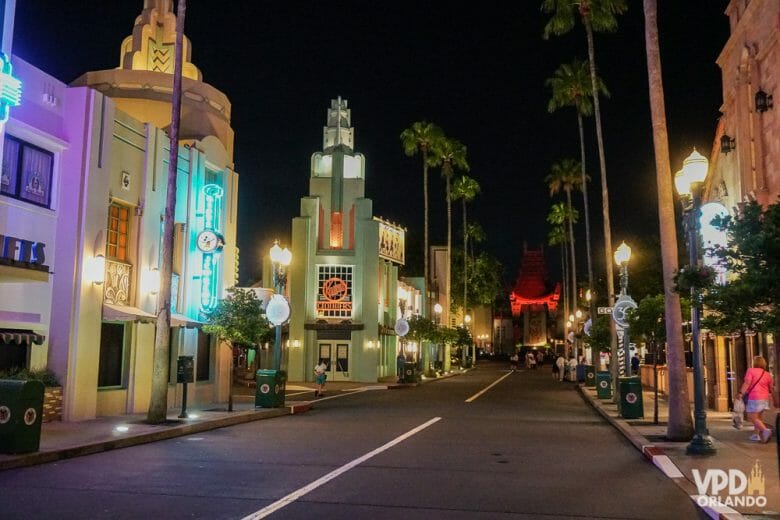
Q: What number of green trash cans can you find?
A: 6